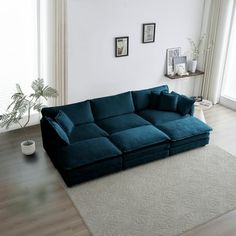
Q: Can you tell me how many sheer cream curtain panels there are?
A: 2